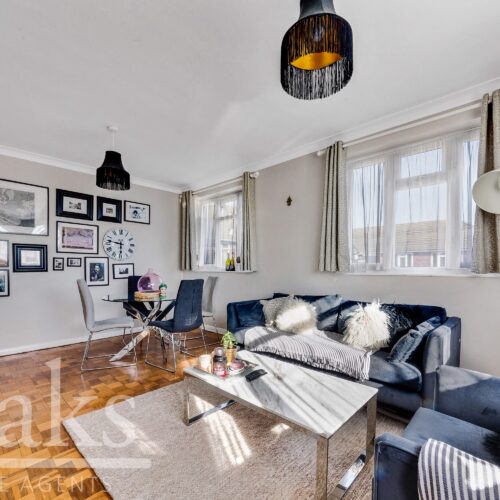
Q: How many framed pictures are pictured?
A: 12